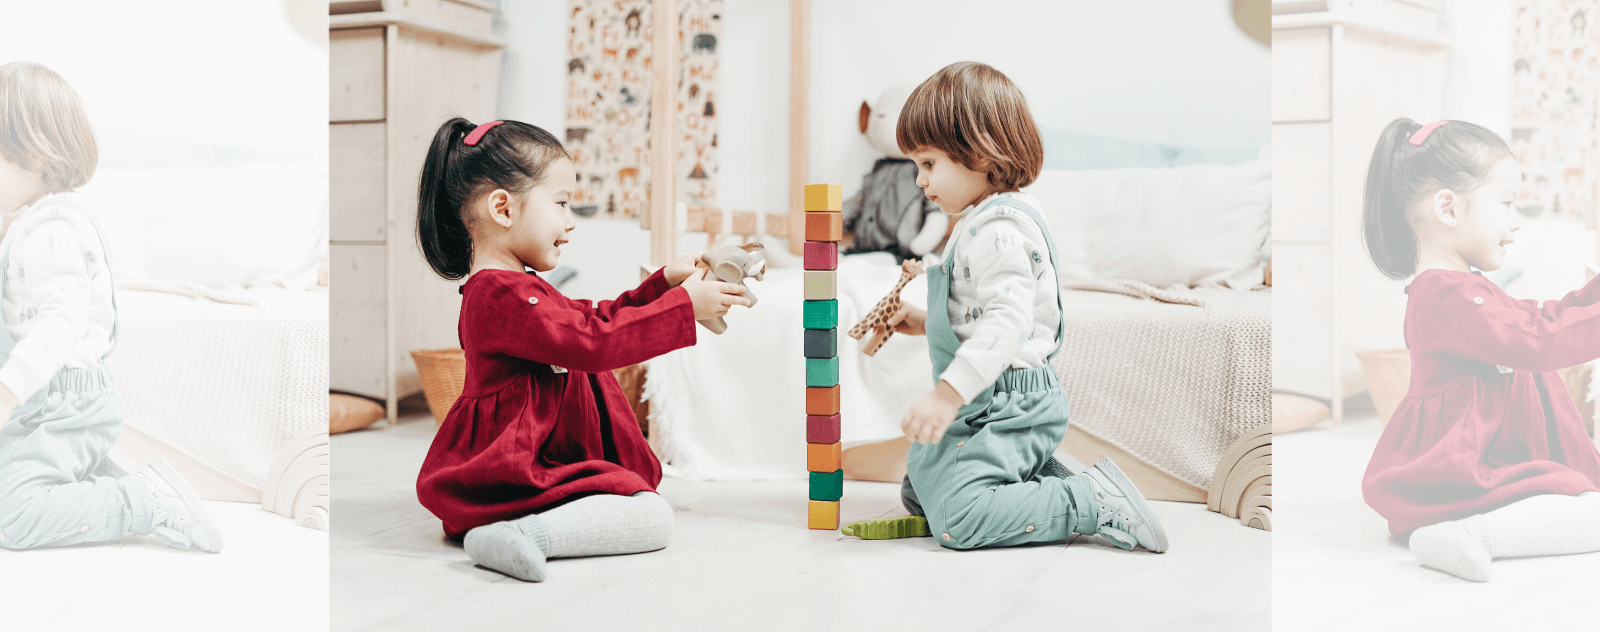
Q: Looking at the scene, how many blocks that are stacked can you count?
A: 12